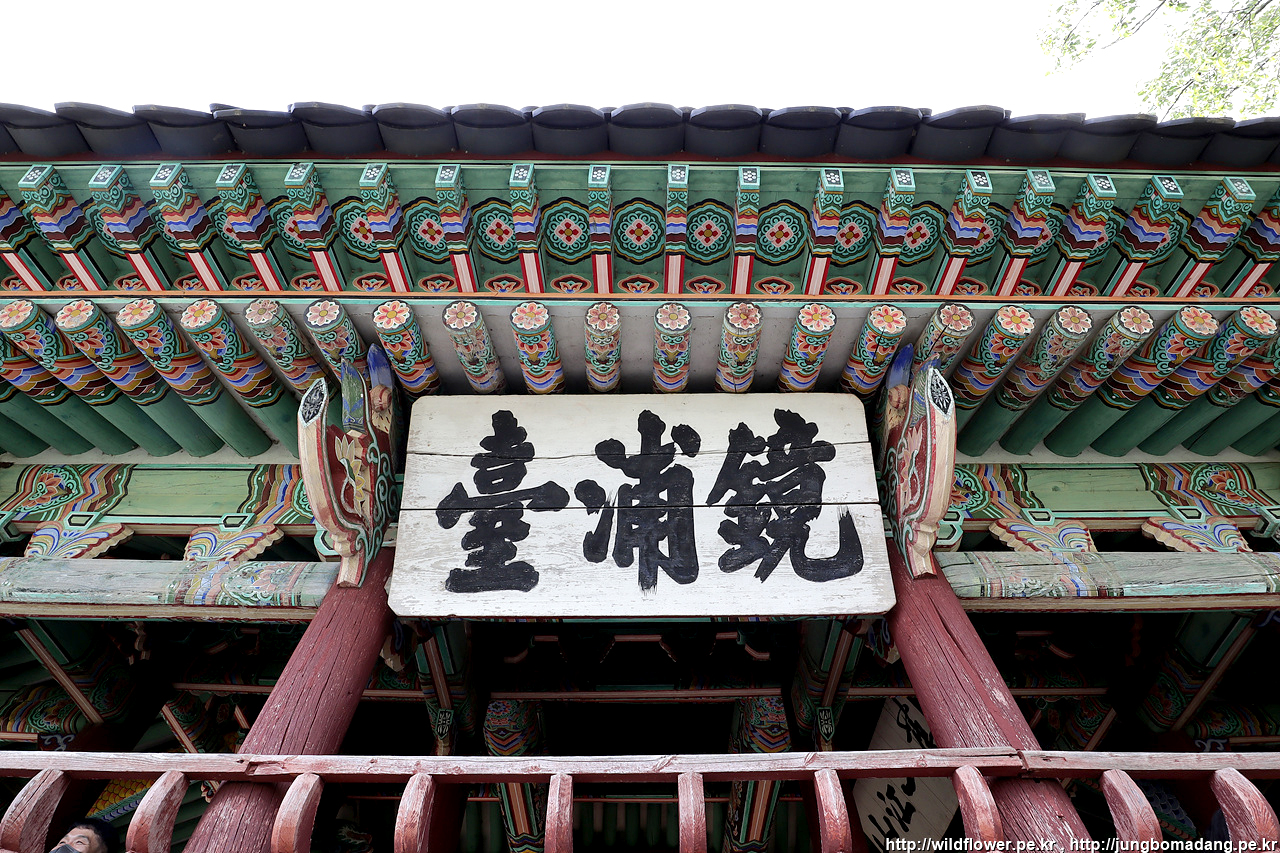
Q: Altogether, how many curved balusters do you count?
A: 10